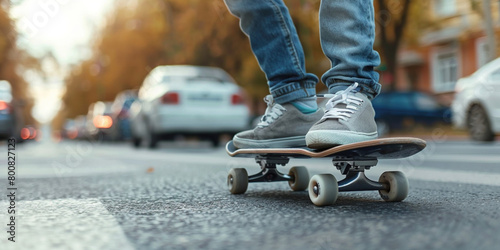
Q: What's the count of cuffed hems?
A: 2